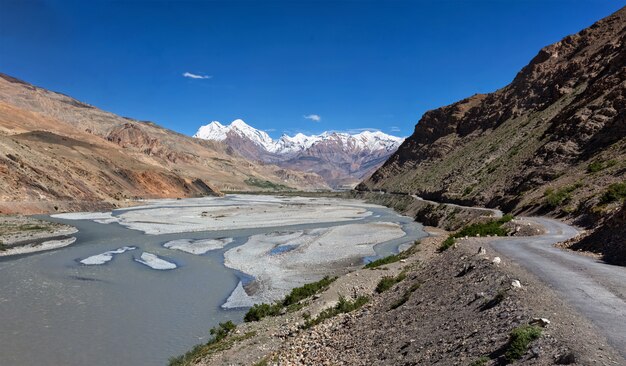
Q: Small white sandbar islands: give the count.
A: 3